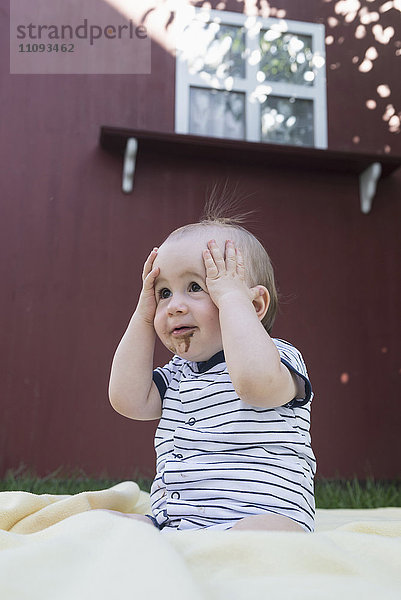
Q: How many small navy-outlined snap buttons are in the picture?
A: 3